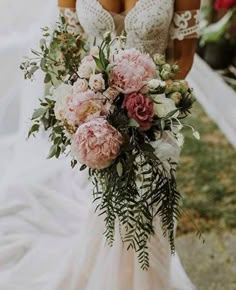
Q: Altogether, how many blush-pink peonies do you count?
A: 3